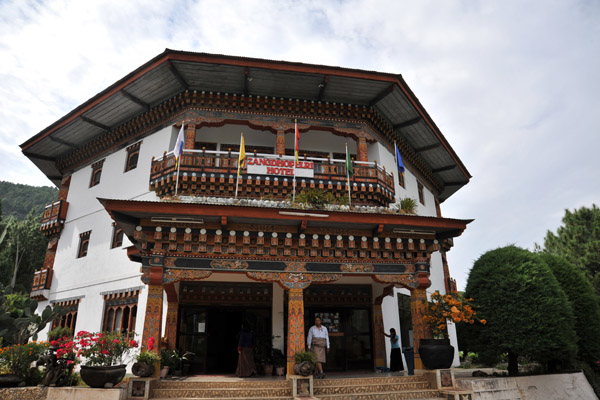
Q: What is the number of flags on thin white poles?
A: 5